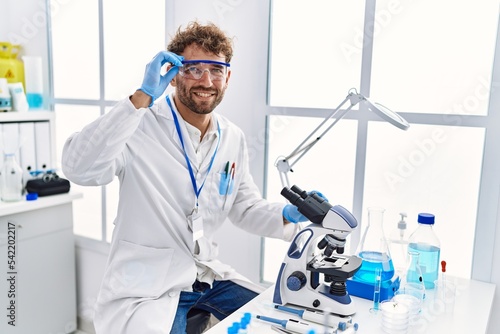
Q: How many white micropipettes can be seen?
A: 2